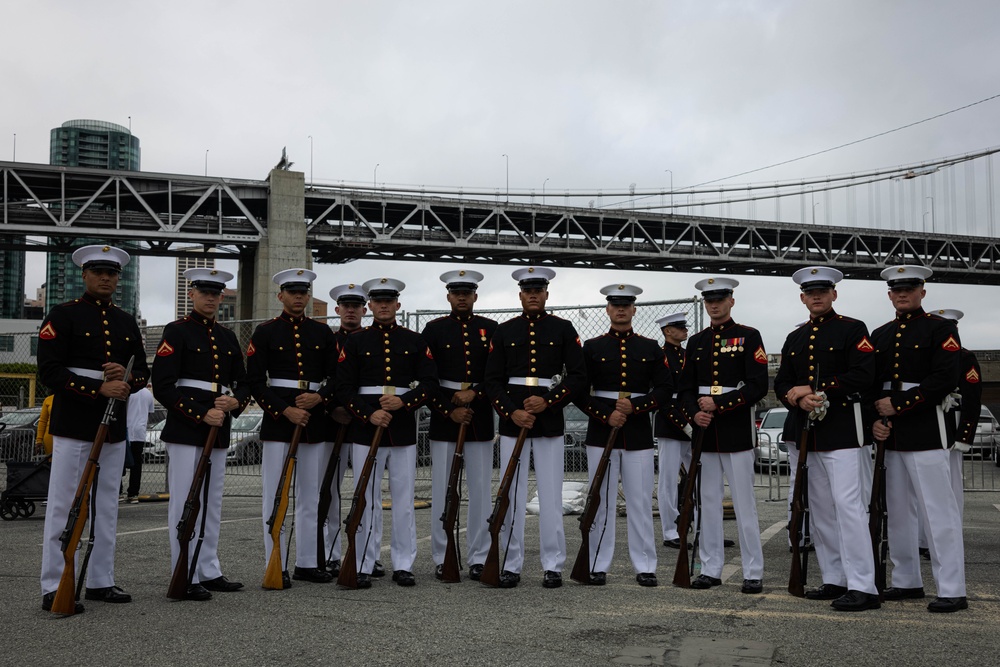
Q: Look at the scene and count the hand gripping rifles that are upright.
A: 11